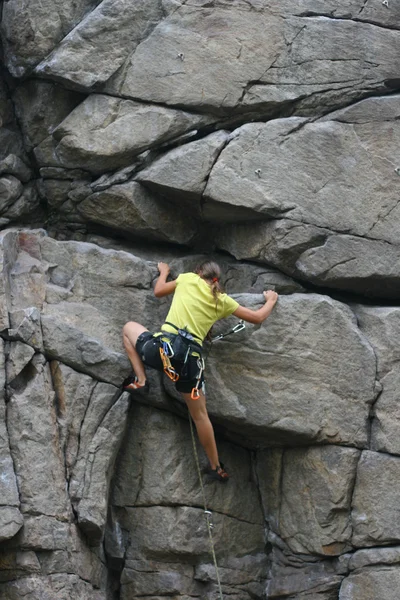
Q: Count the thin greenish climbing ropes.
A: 1